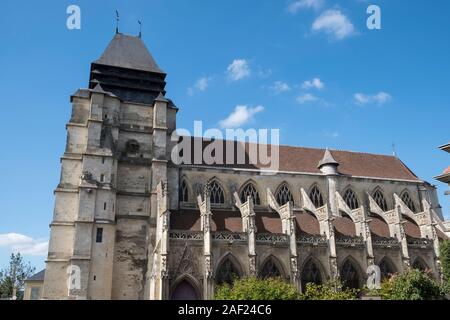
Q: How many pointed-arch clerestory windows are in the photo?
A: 8